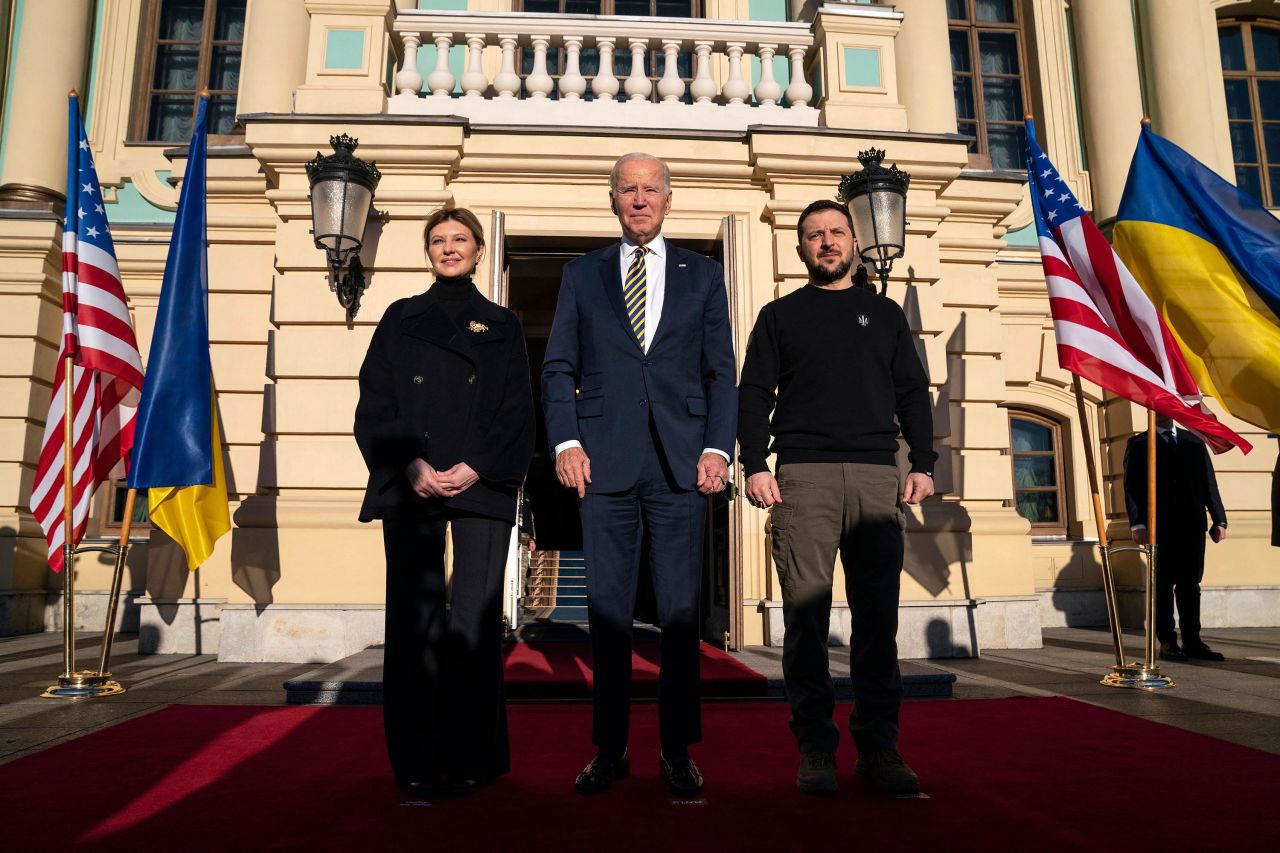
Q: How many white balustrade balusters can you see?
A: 13